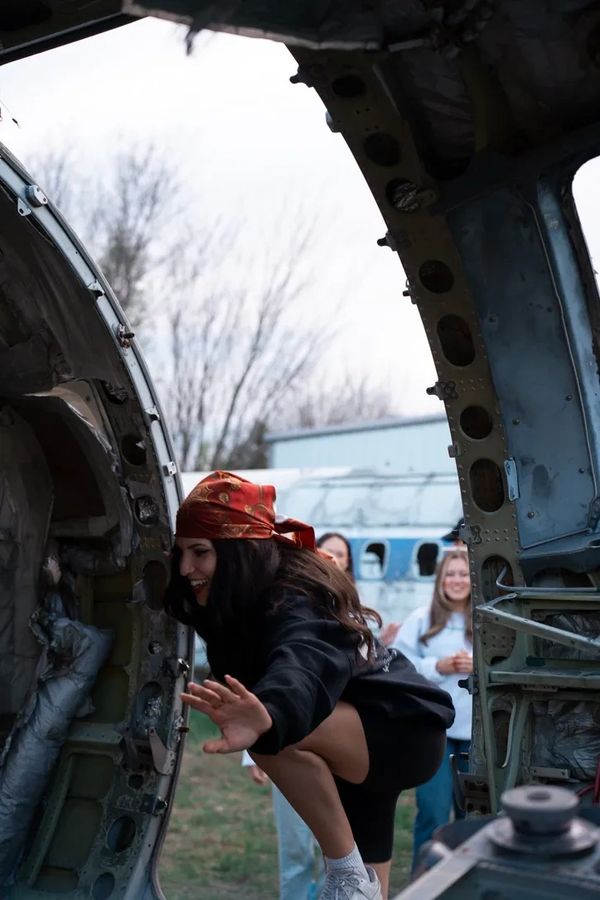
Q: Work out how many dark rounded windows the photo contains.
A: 2